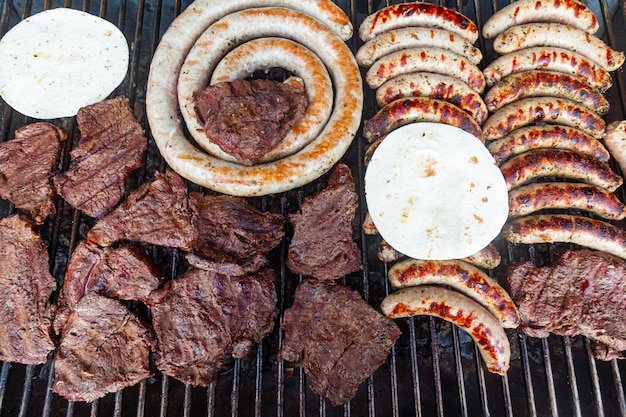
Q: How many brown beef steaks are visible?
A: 12